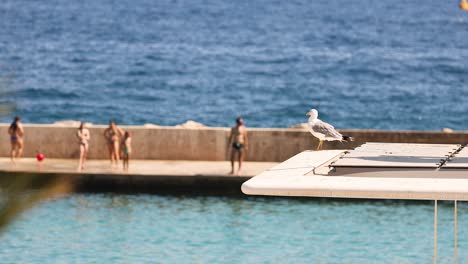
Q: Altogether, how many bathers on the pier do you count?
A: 5